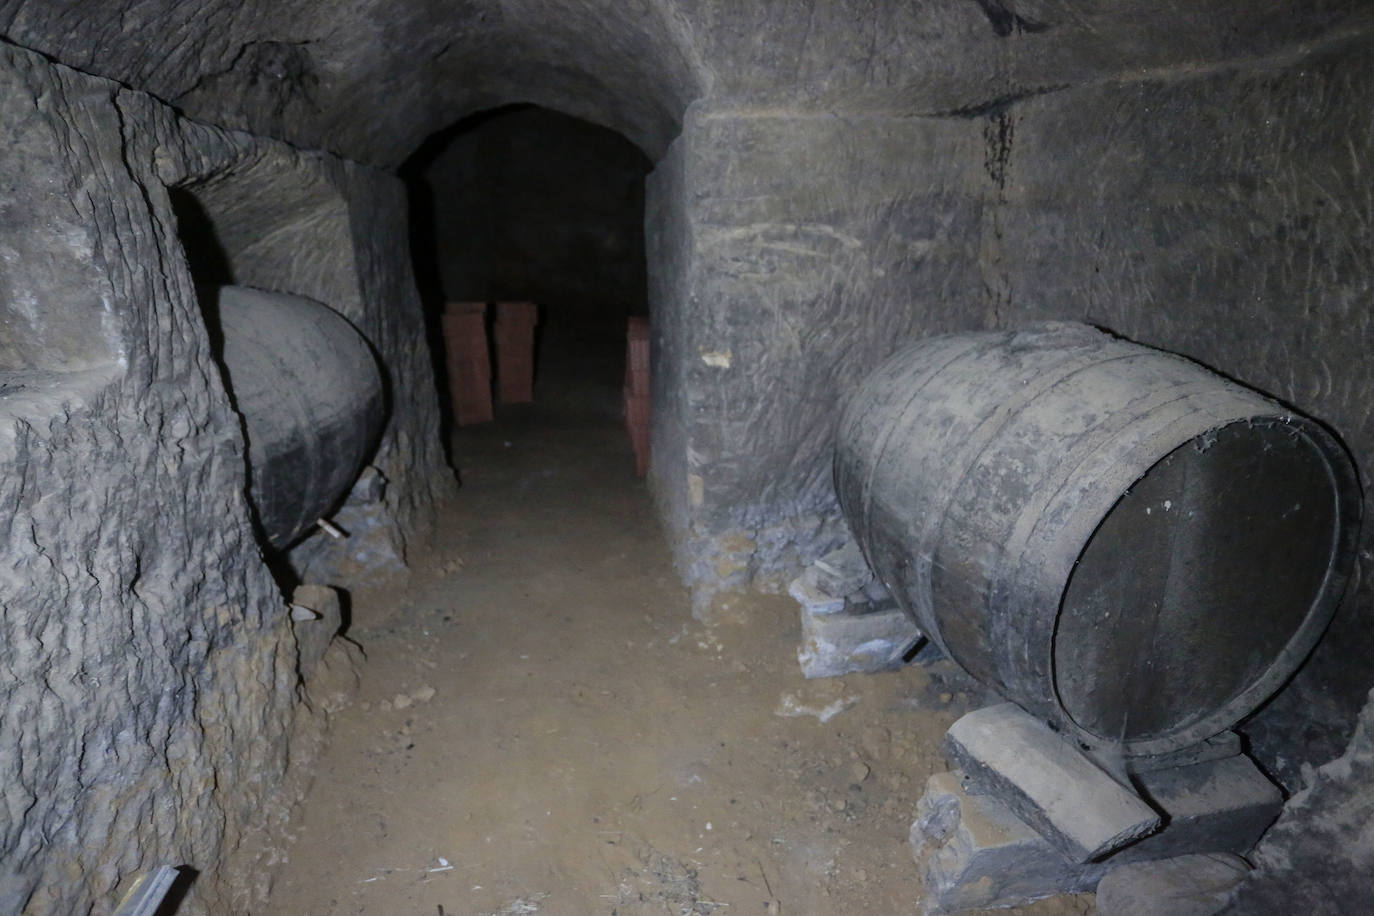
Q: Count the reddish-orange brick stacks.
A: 3